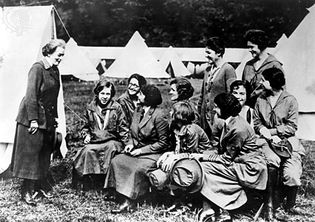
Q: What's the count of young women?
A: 10